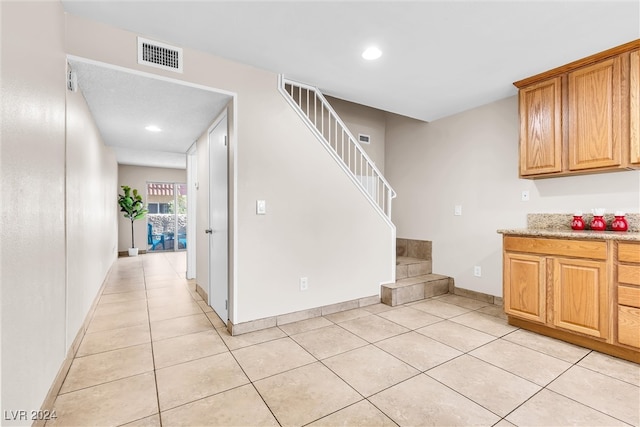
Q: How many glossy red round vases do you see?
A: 3